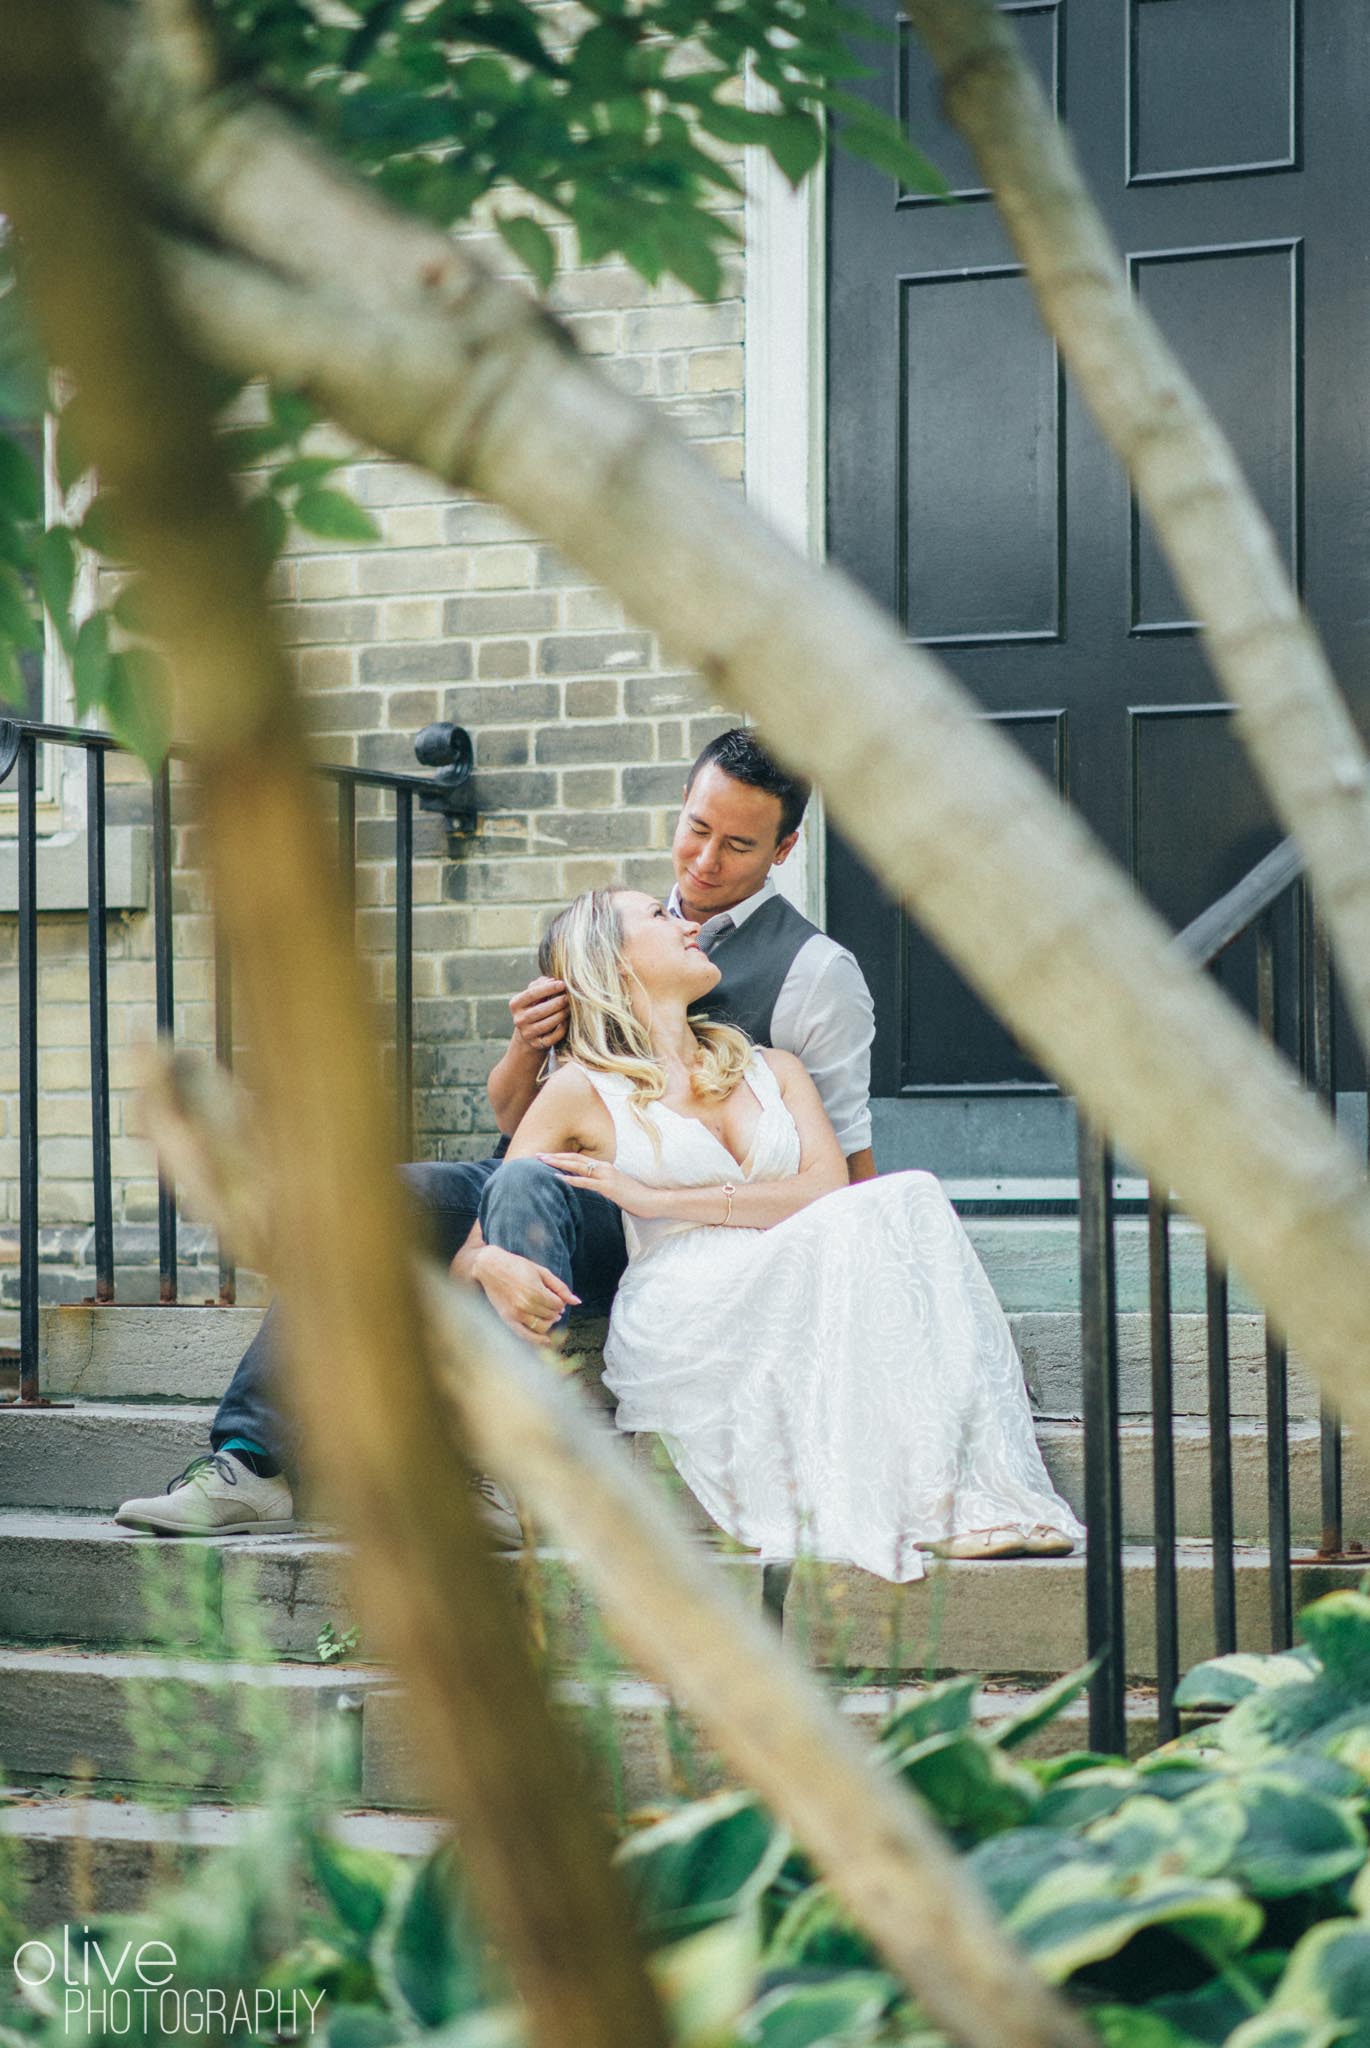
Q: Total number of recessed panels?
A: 6